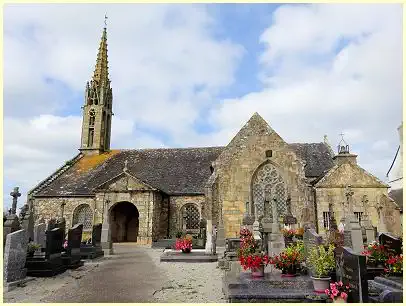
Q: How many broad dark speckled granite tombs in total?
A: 1